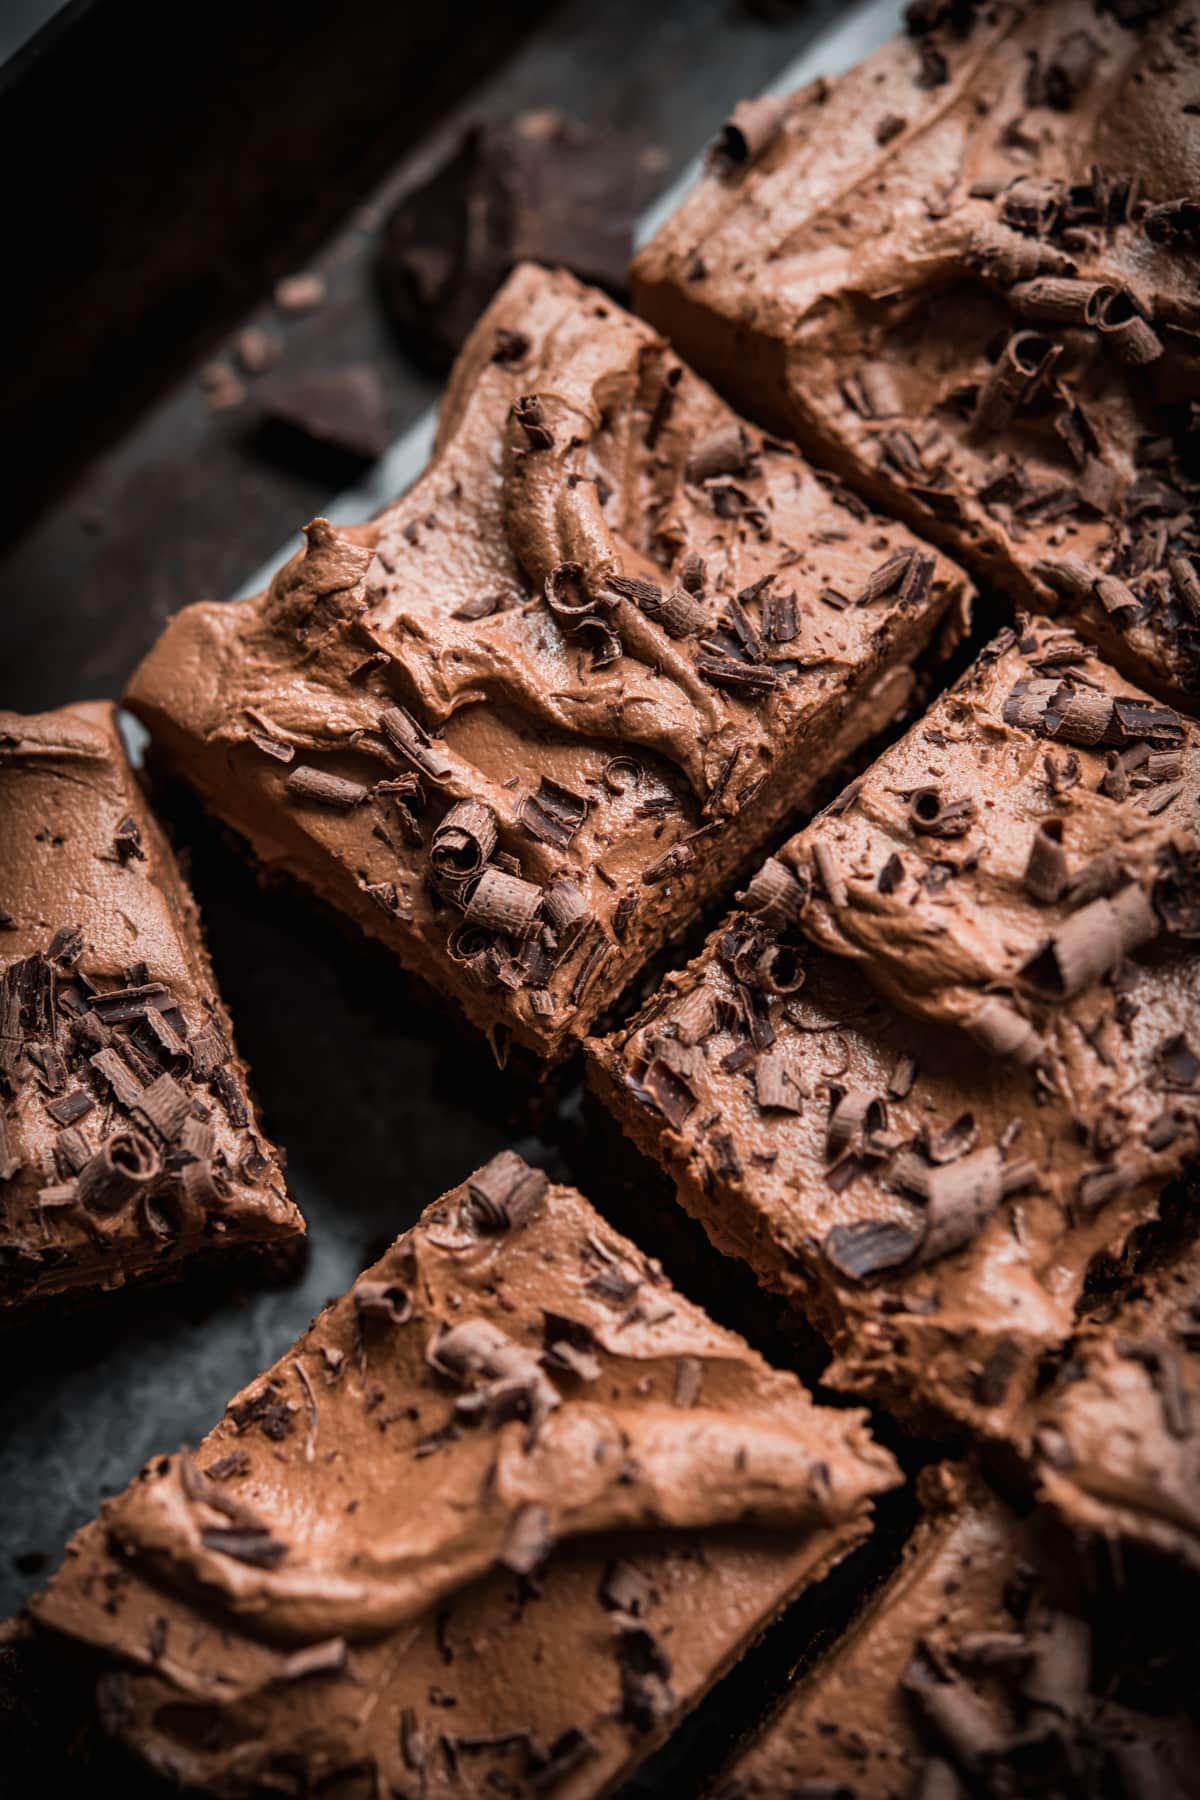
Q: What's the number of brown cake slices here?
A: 7